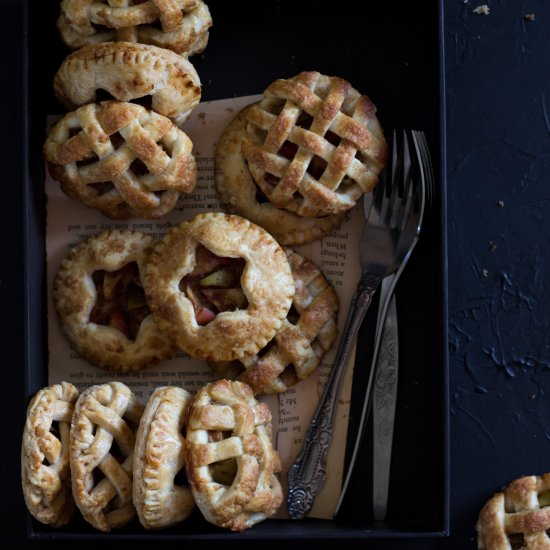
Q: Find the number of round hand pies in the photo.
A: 13